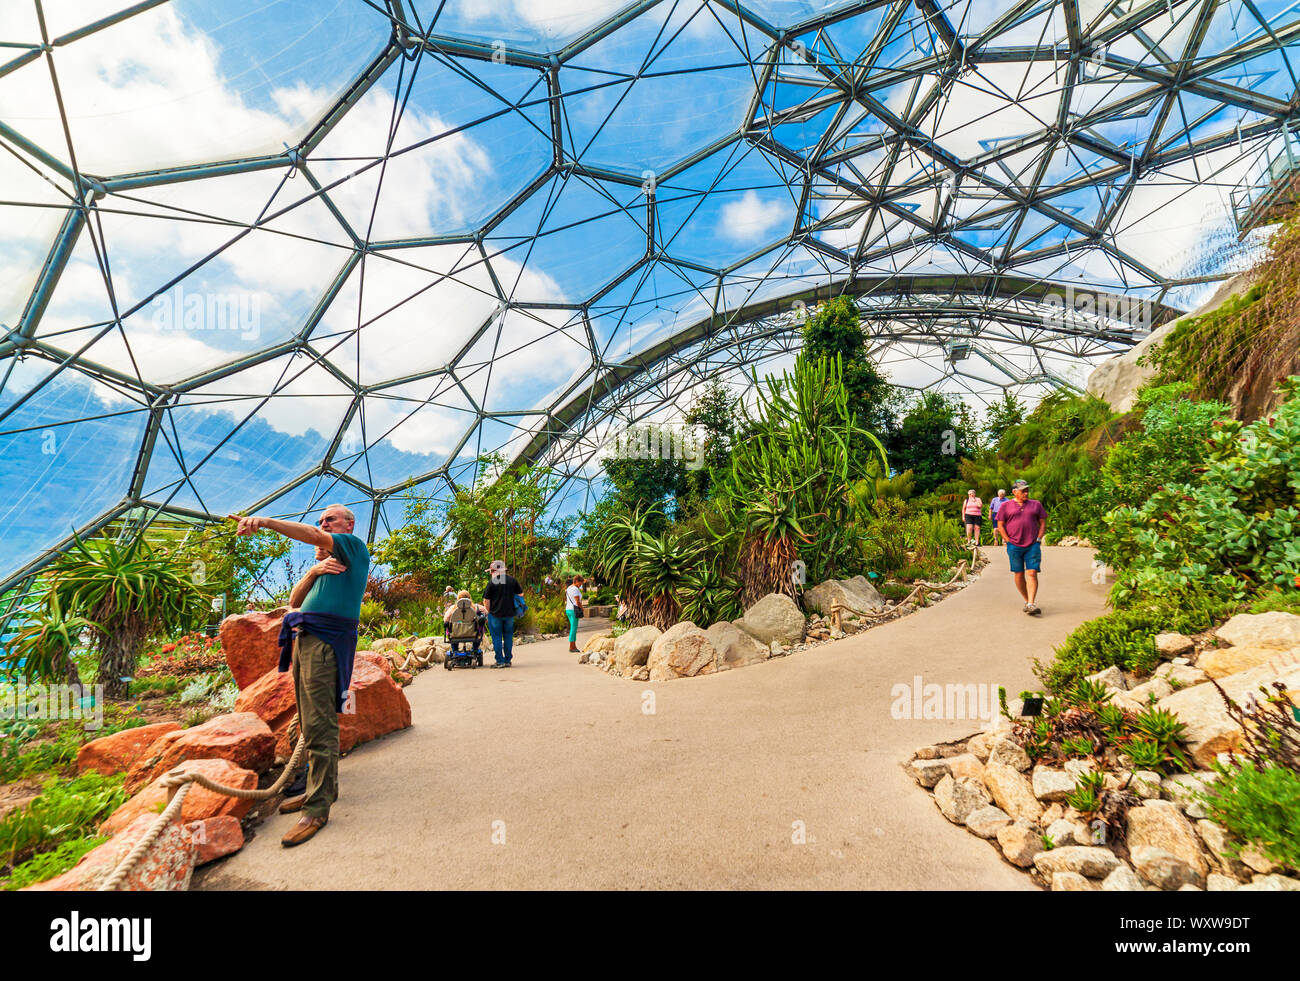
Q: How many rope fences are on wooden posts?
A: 2